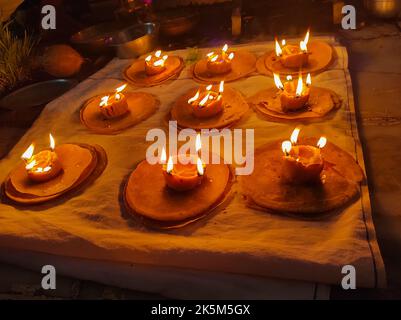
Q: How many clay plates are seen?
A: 9